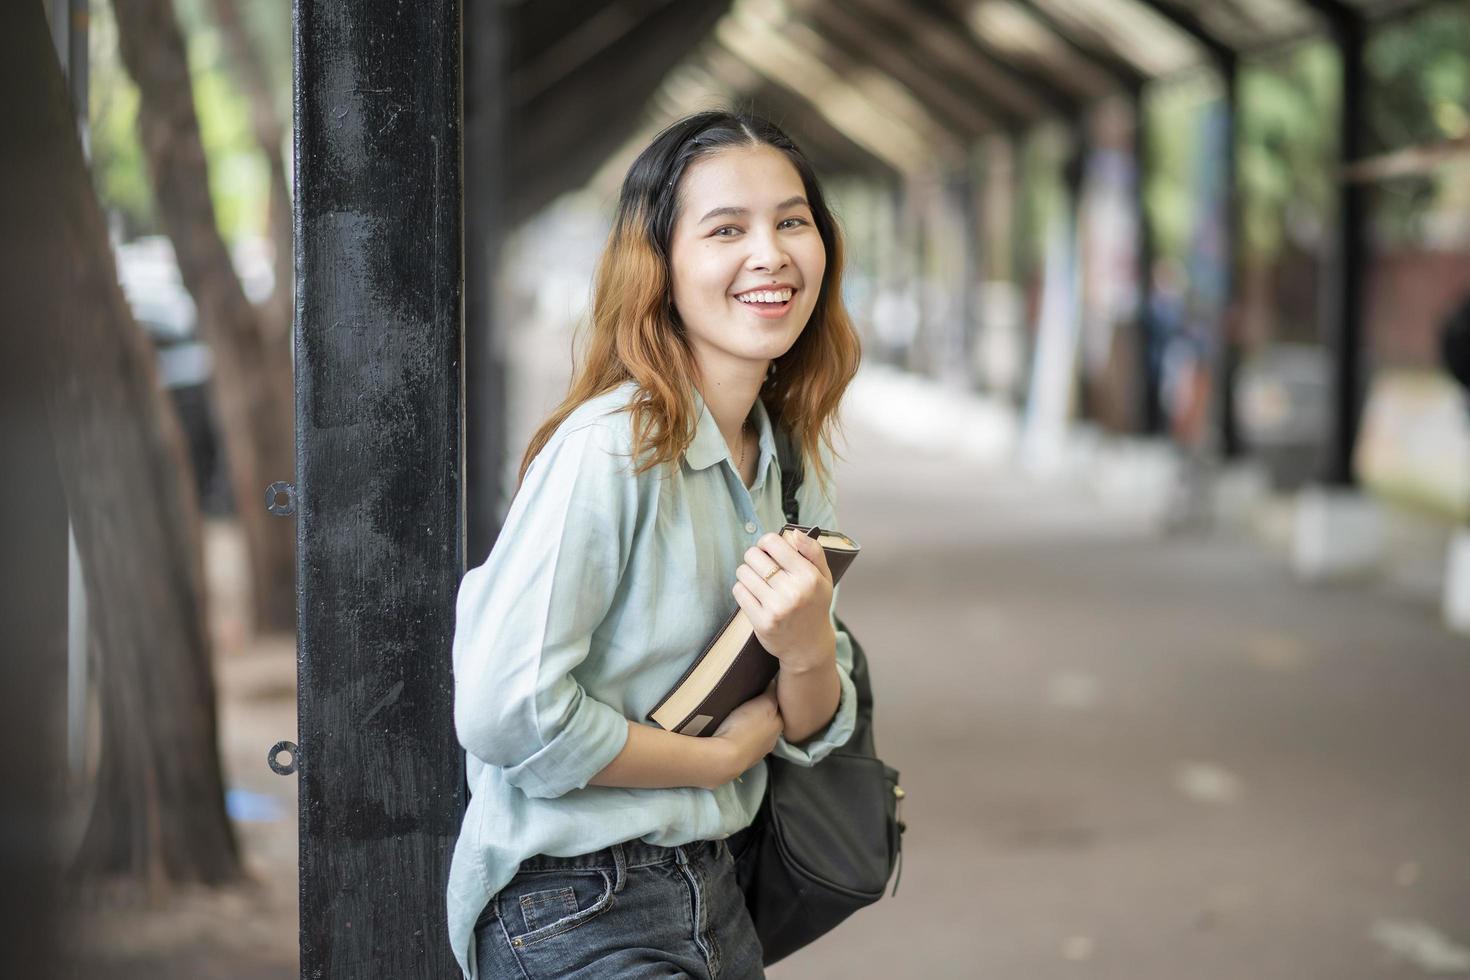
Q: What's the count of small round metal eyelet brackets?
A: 2